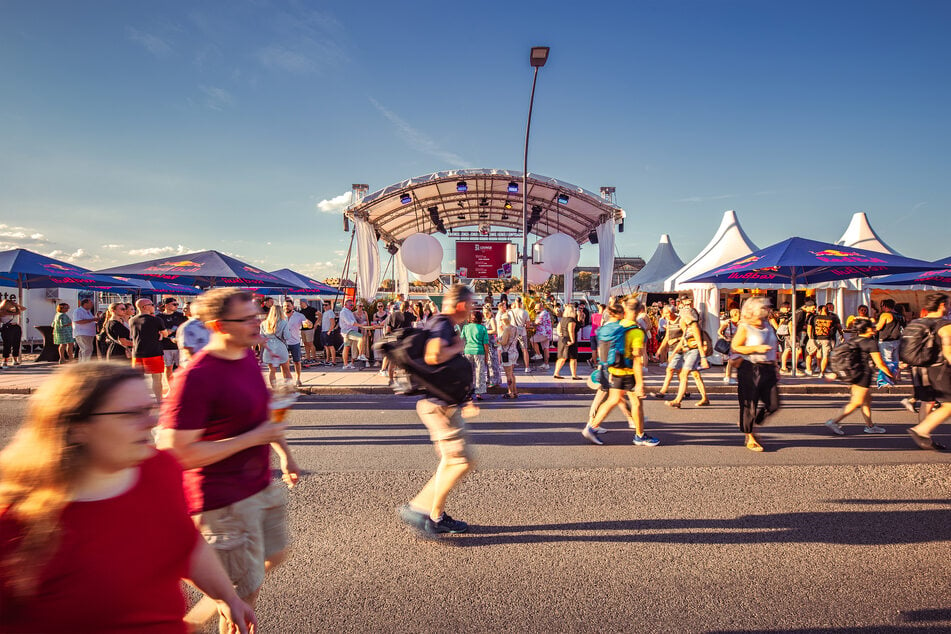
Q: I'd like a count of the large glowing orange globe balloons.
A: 0